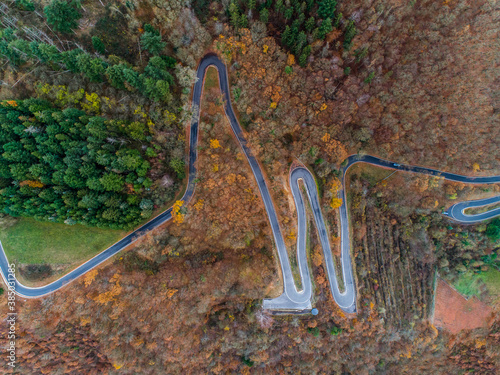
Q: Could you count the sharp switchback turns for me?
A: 5